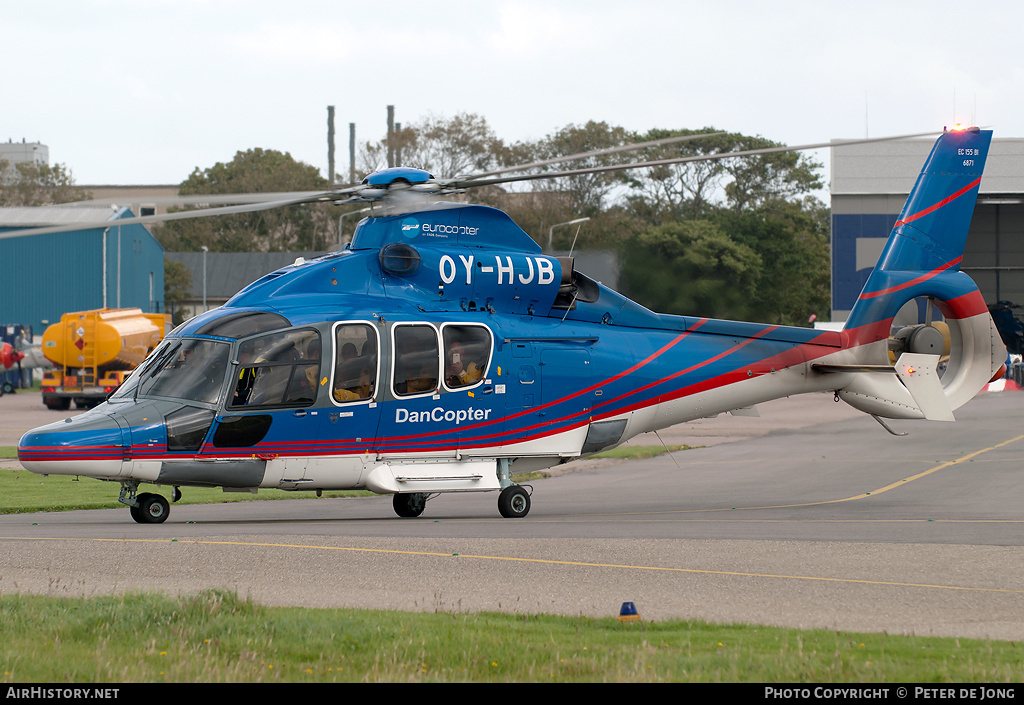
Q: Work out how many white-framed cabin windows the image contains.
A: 3